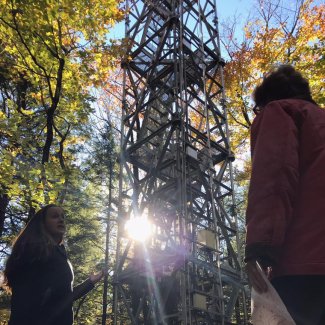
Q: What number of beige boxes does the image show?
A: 2